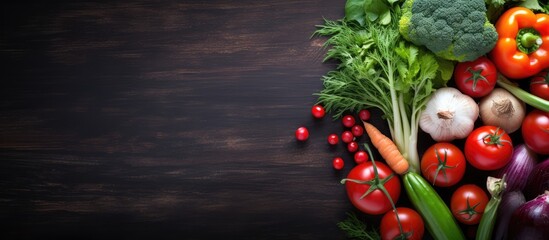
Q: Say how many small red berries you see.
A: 10